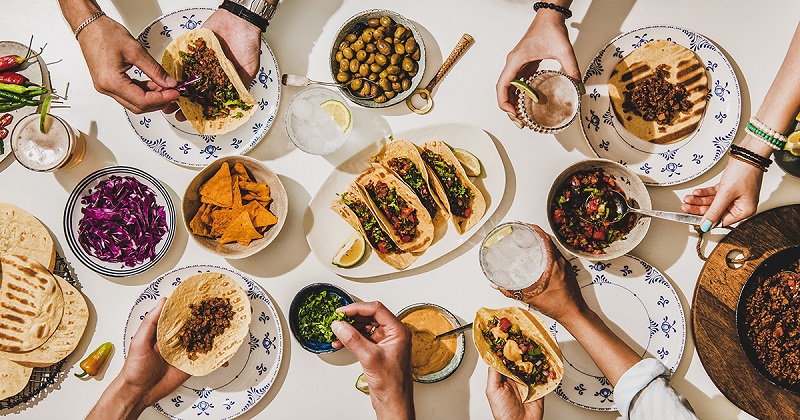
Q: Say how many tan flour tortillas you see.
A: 12